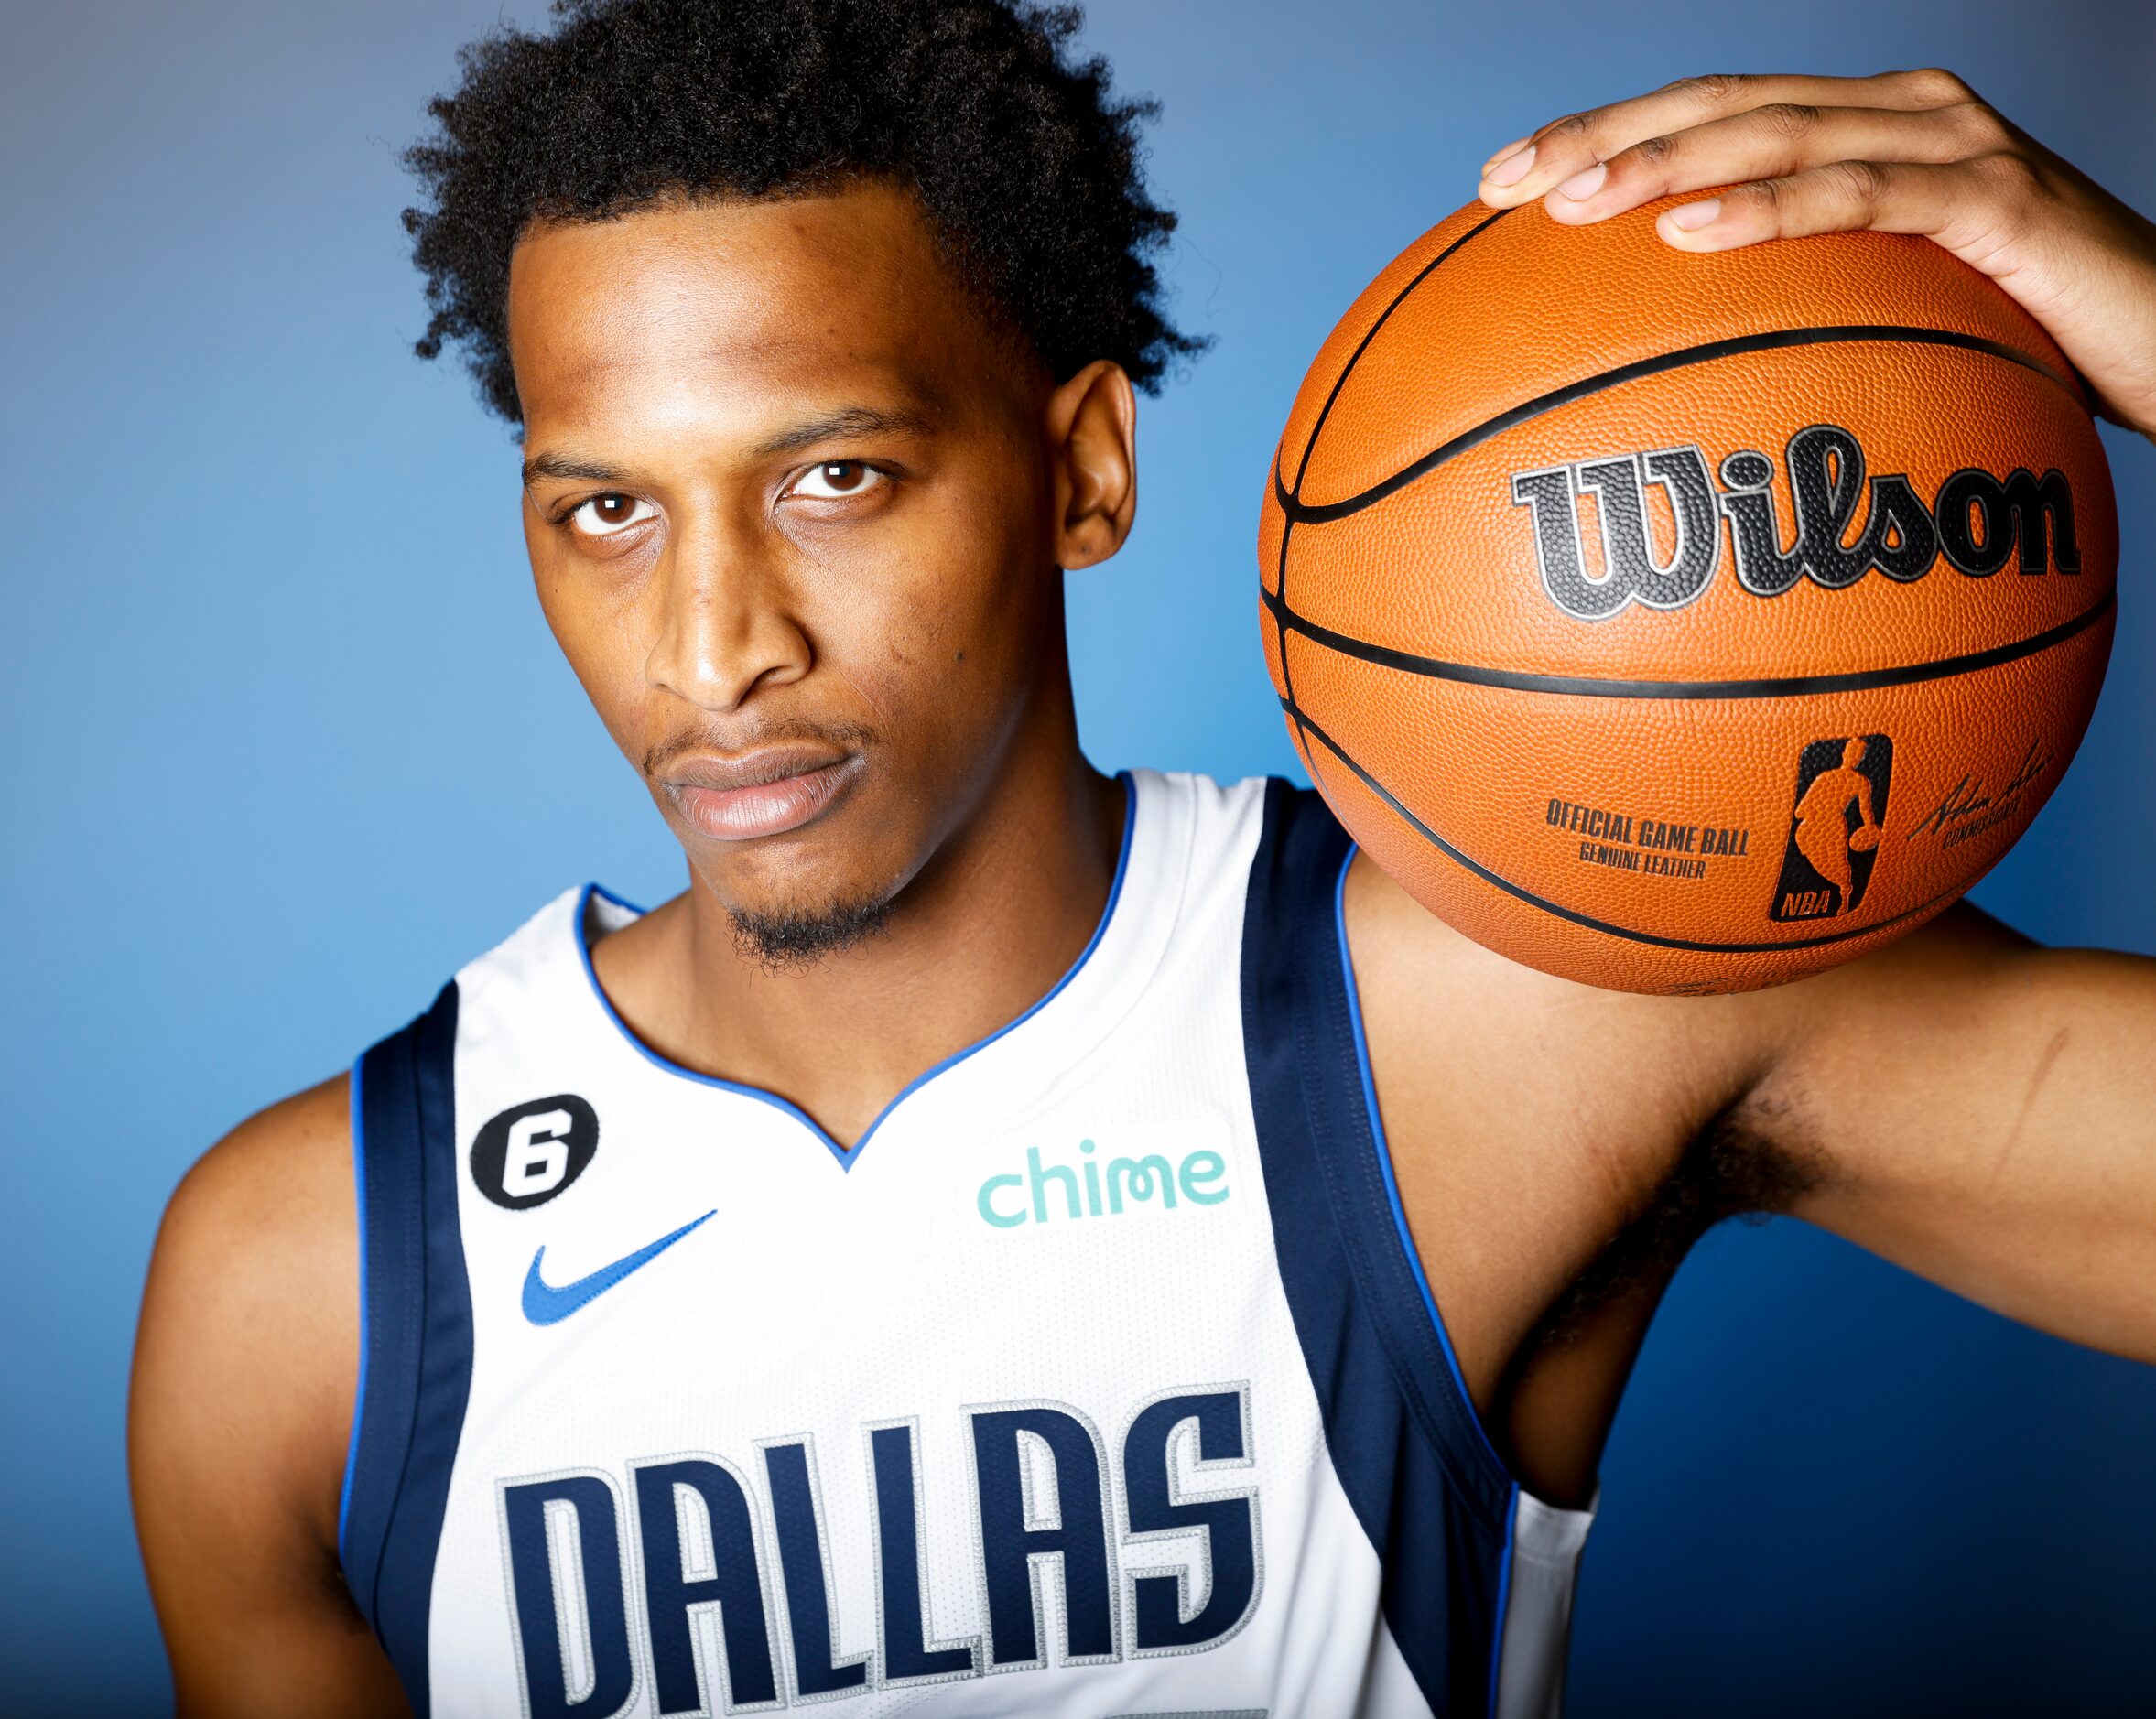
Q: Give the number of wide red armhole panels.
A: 0